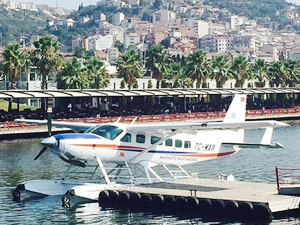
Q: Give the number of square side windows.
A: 5